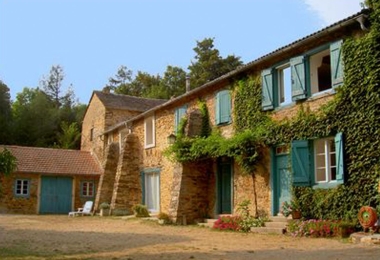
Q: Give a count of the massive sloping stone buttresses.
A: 3